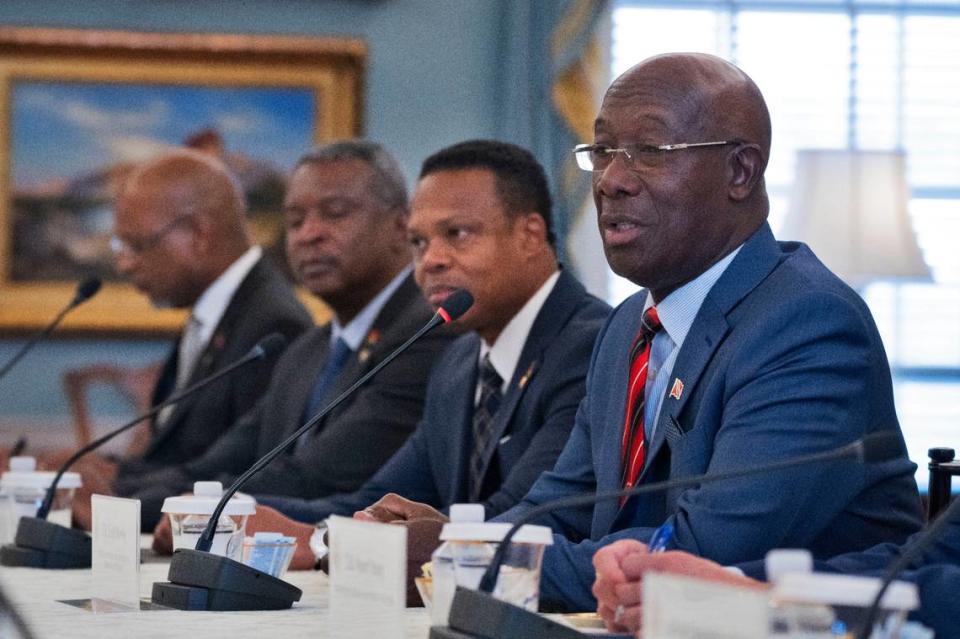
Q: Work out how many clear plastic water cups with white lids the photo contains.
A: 4